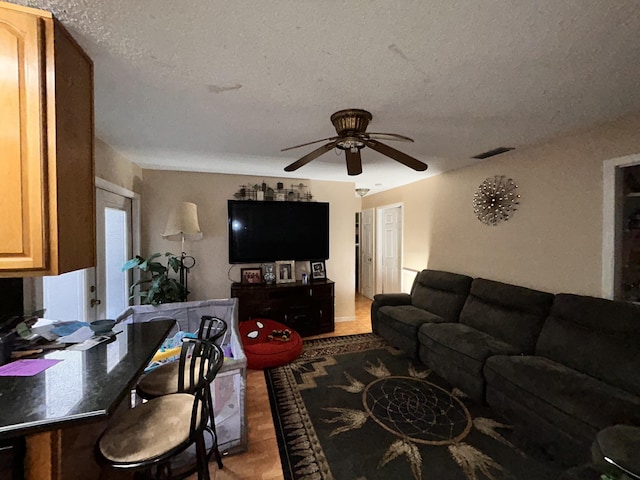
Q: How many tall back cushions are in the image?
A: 3